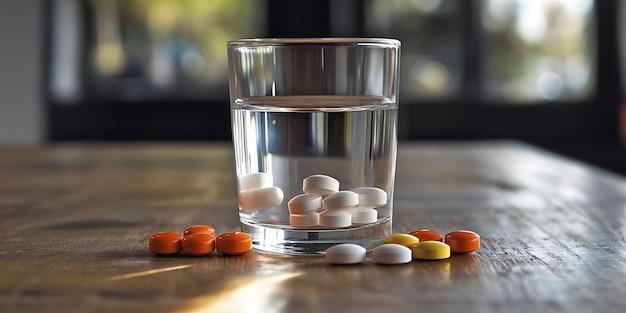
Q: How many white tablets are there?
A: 11